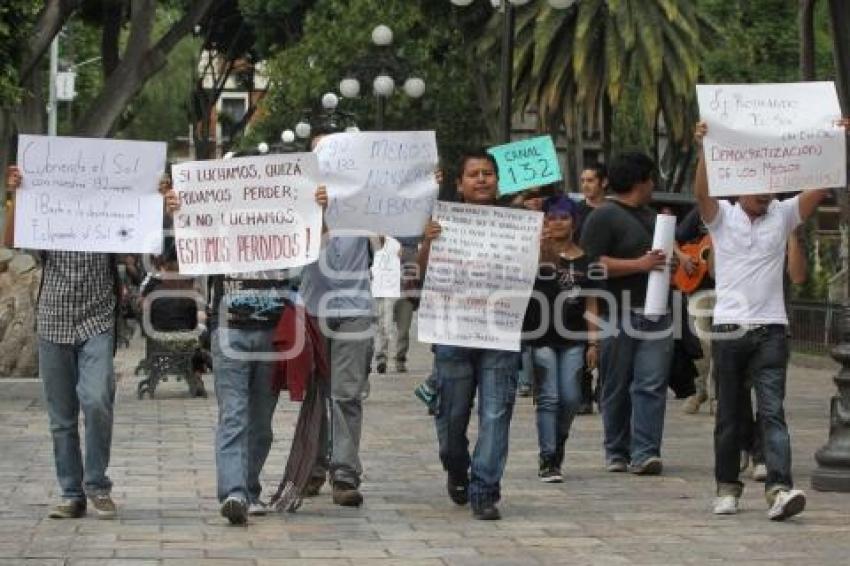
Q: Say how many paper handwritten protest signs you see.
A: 6